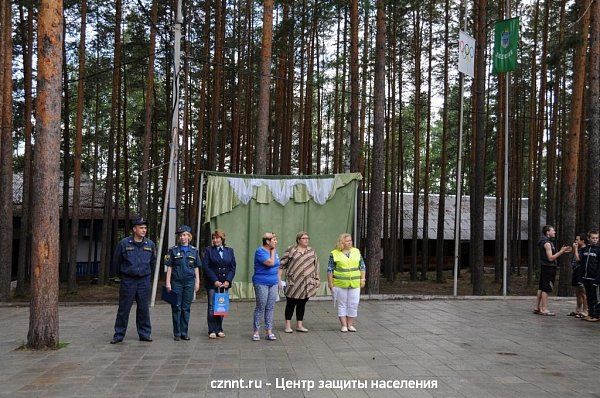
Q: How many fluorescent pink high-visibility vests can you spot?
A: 0